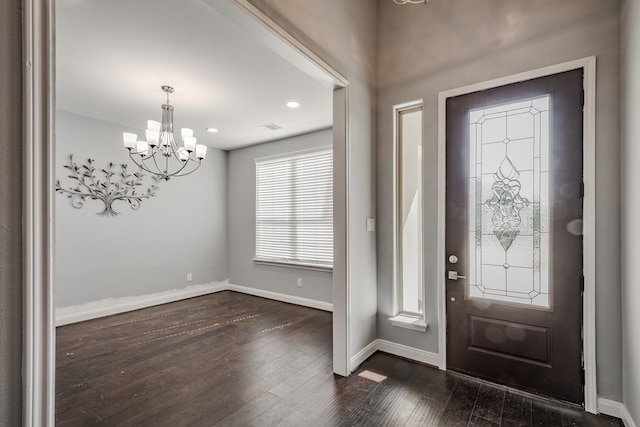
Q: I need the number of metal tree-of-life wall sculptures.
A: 1